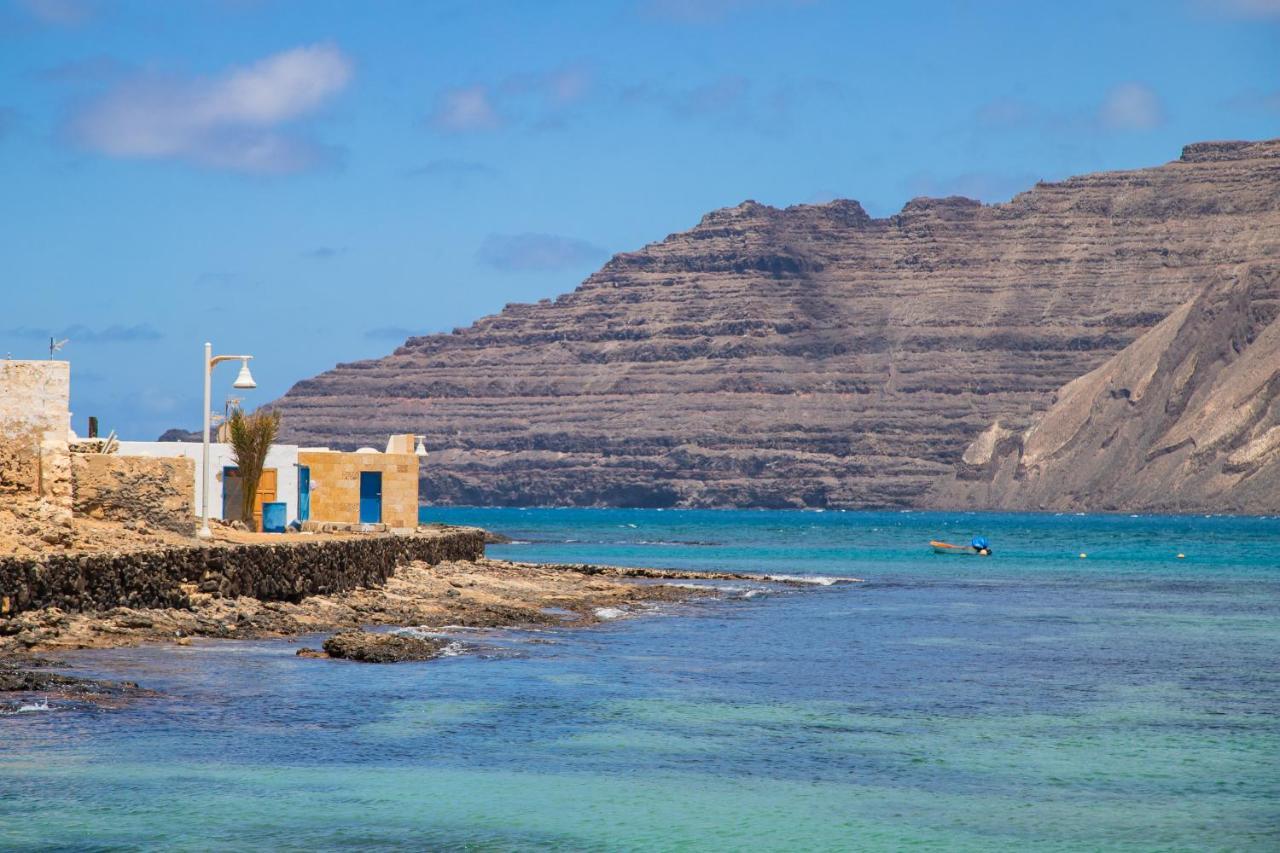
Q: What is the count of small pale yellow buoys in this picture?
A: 2